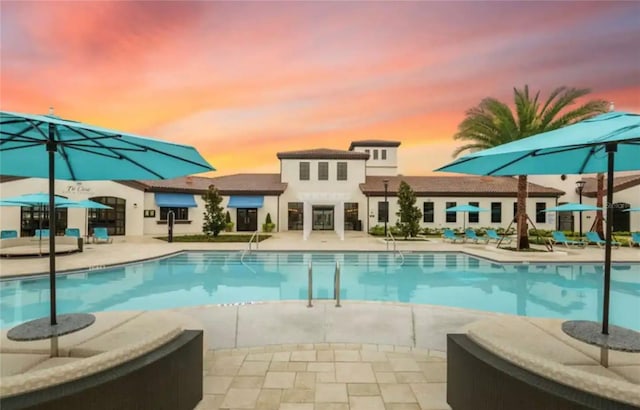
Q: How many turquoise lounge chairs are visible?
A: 10